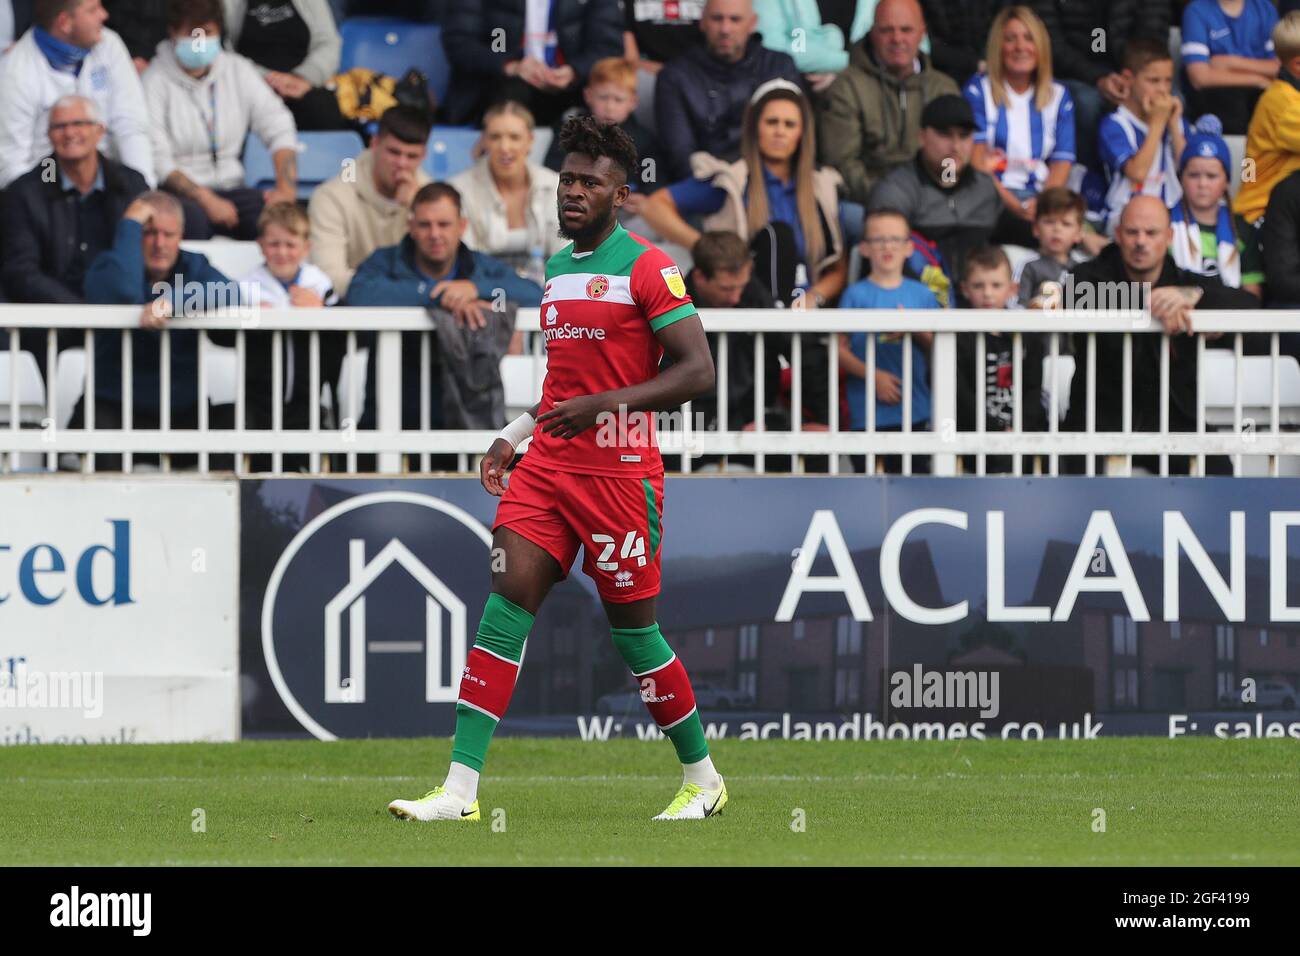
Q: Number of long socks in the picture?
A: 2